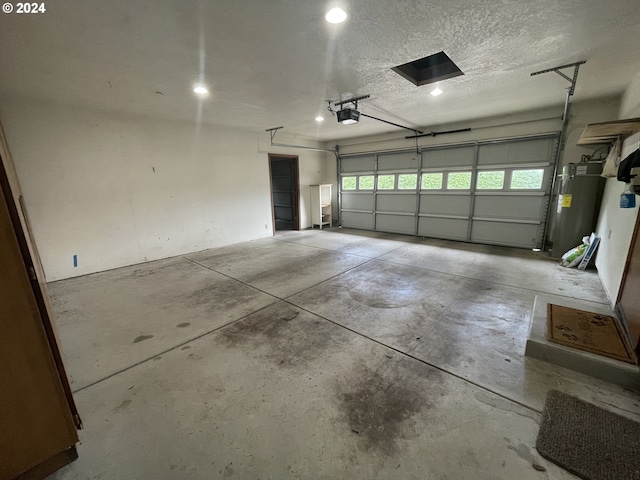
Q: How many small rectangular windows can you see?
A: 8